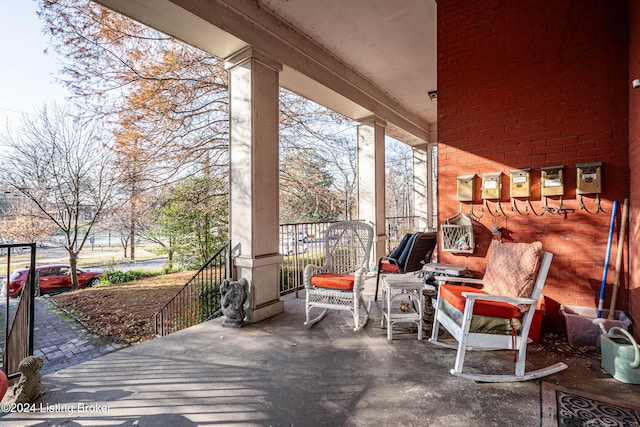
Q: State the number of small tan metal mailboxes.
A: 5